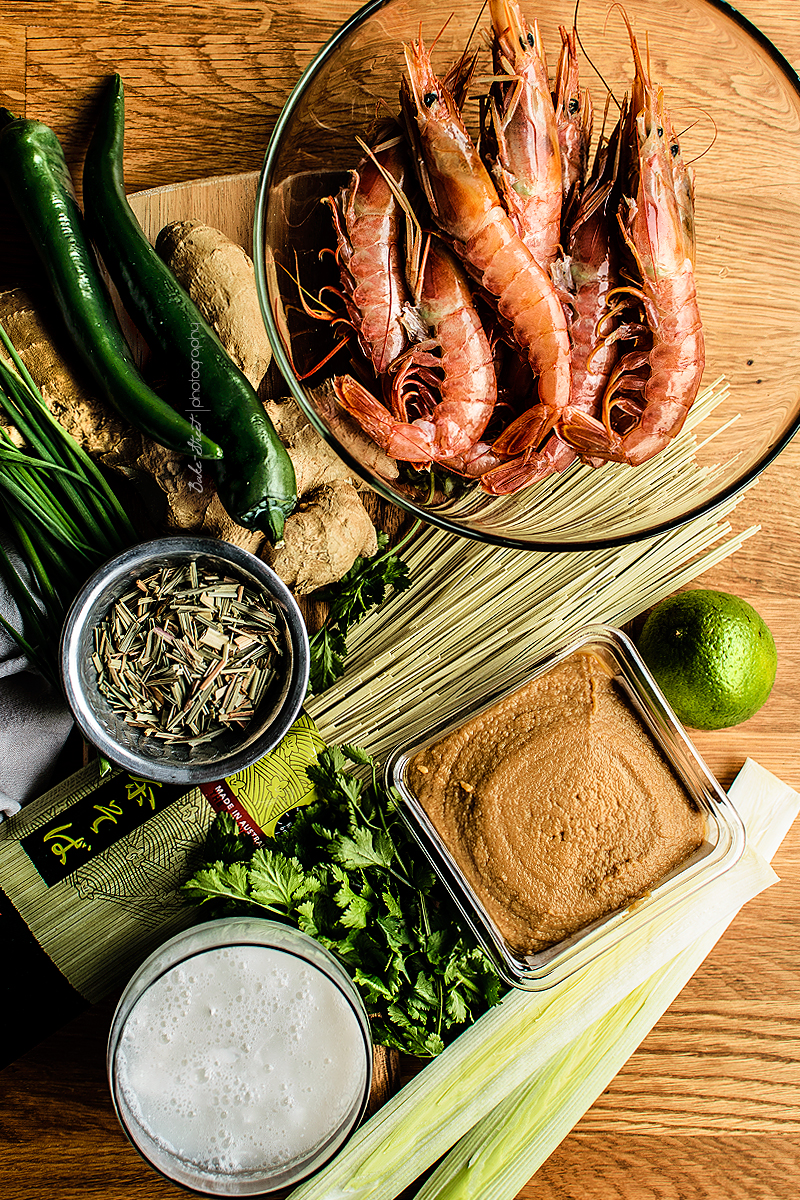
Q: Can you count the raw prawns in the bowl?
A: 8